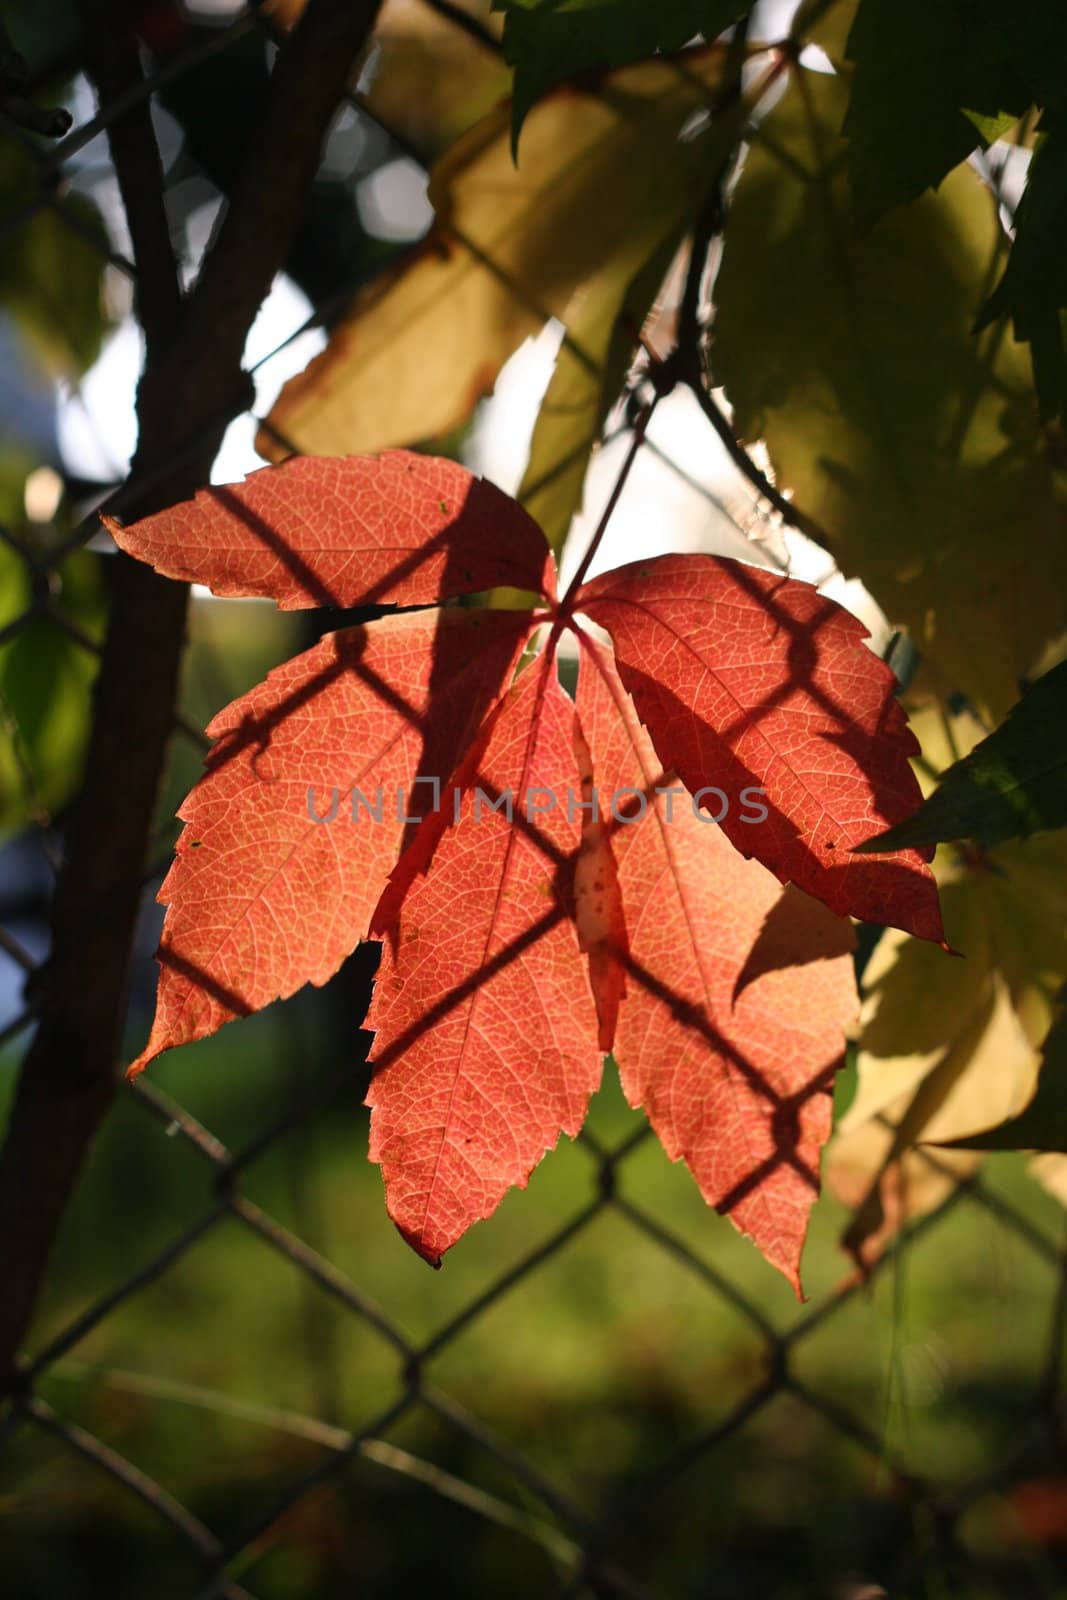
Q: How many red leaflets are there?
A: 5